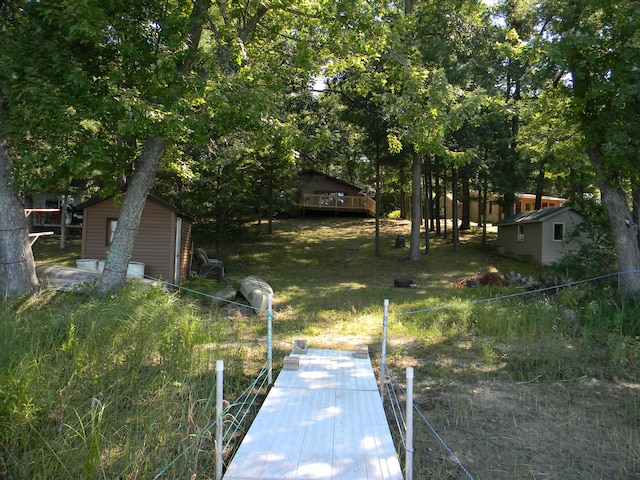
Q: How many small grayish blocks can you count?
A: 3